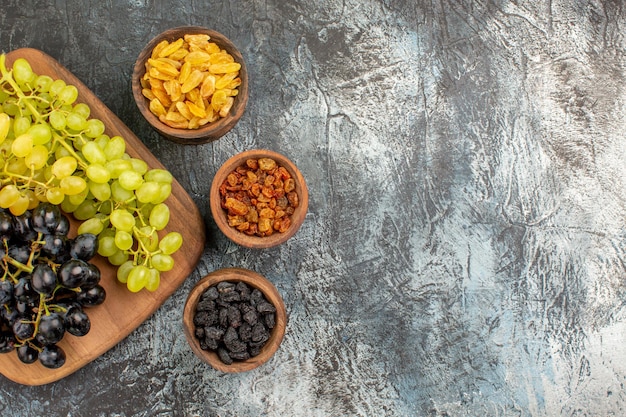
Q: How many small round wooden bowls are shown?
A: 3